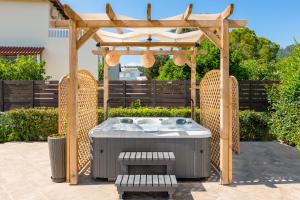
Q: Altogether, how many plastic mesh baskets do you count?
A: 0